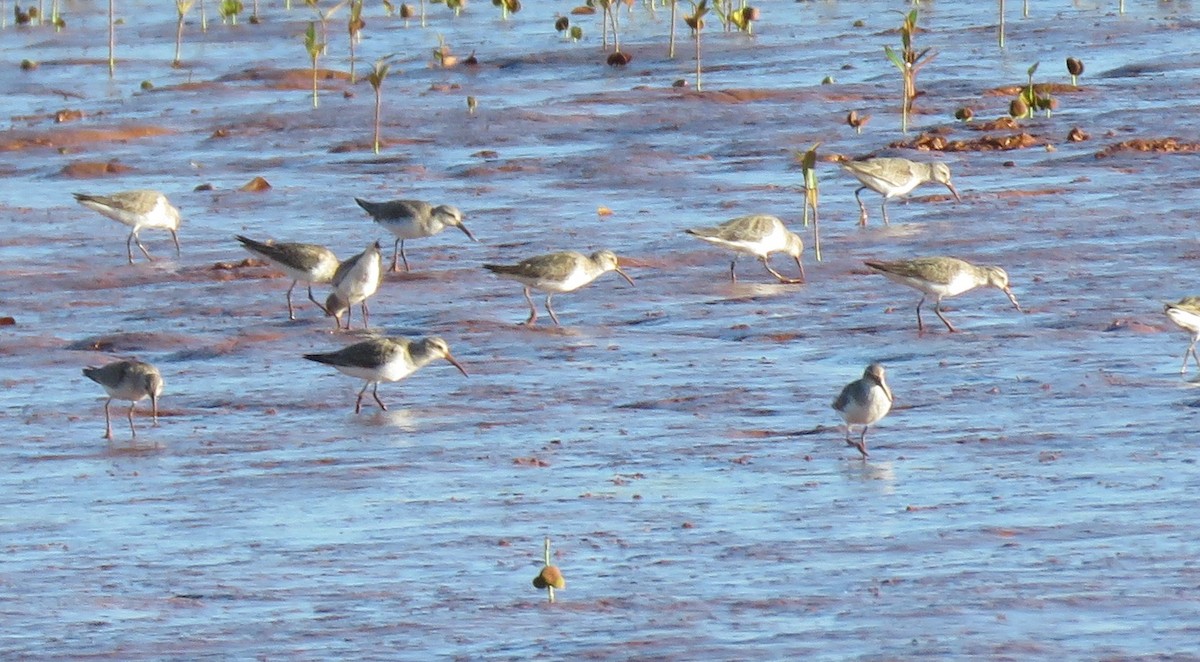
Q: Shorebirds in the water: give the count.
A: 12